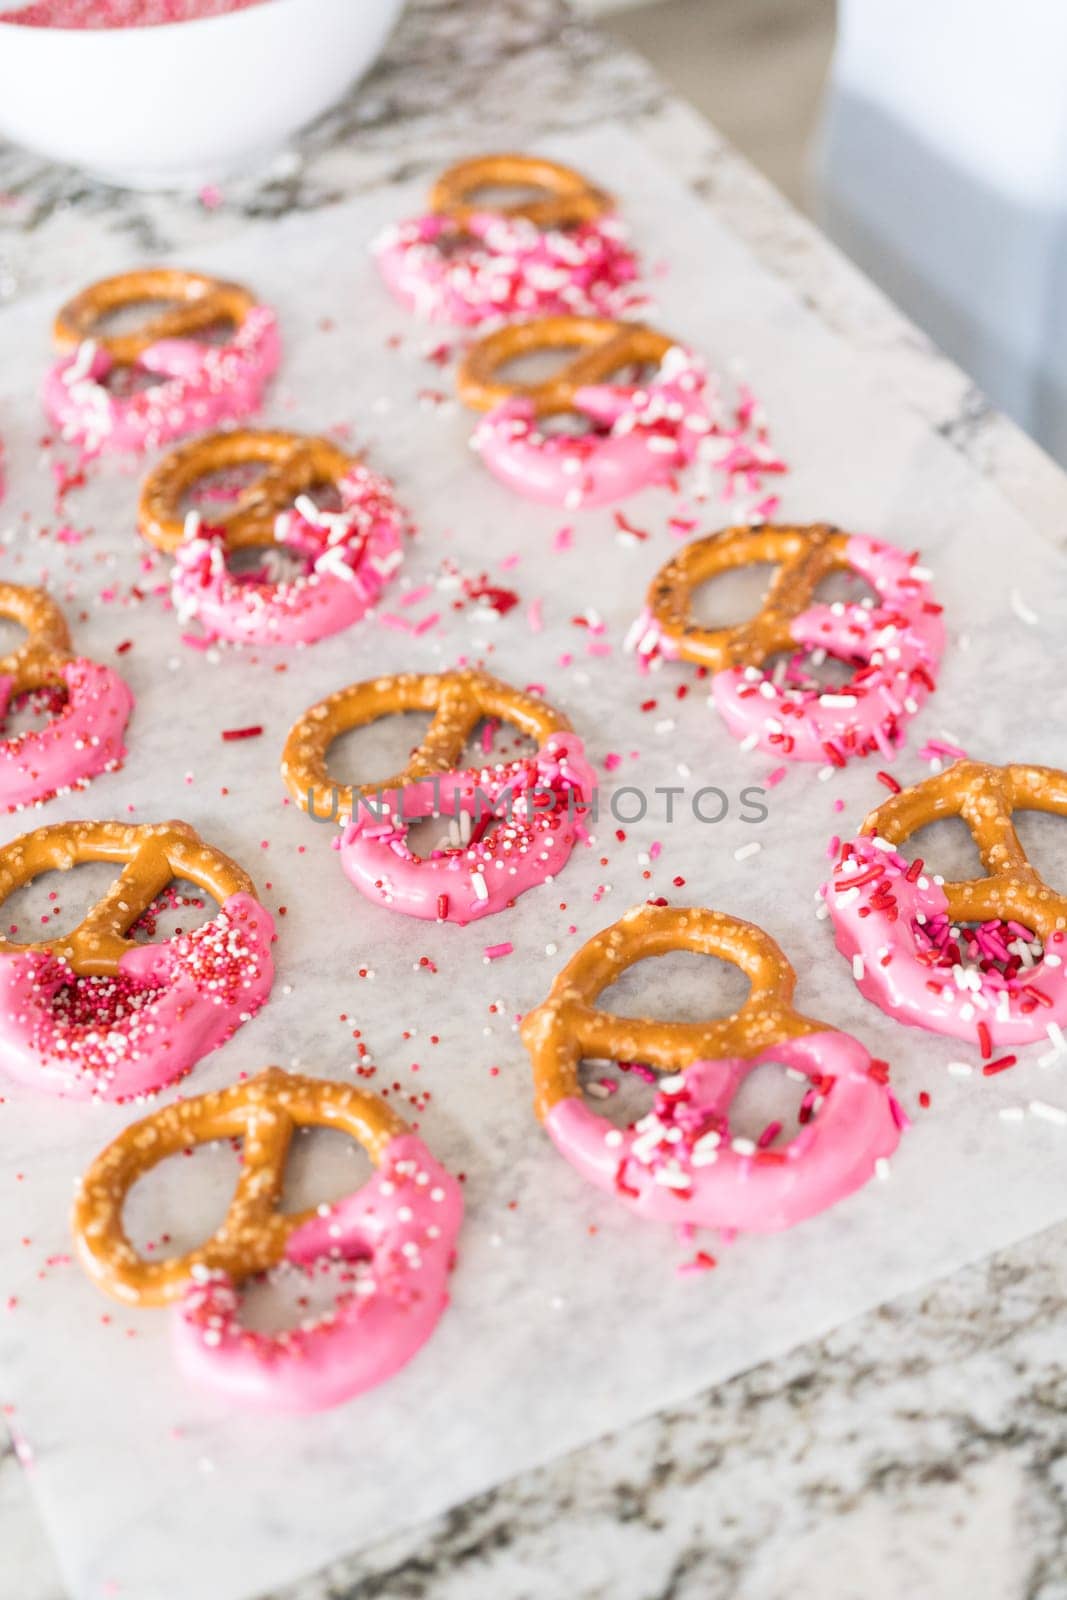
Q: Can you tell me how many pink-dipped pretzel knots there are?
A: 11